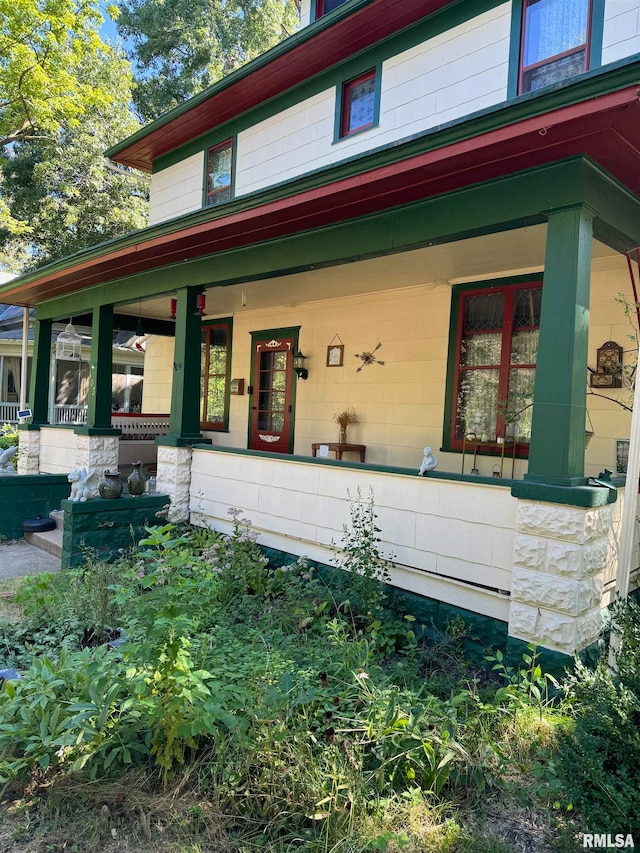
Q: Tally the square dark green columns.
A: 4